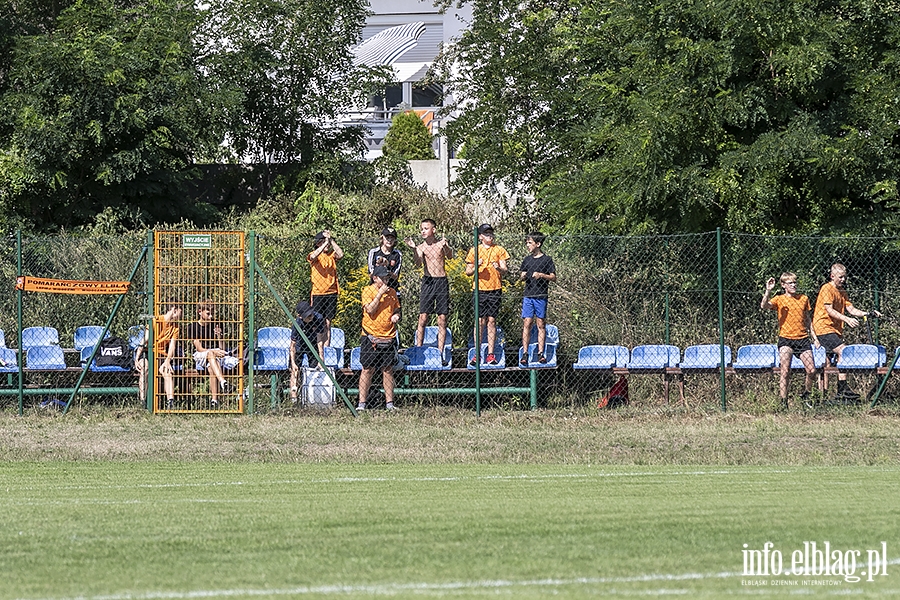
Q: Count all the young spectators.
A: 11